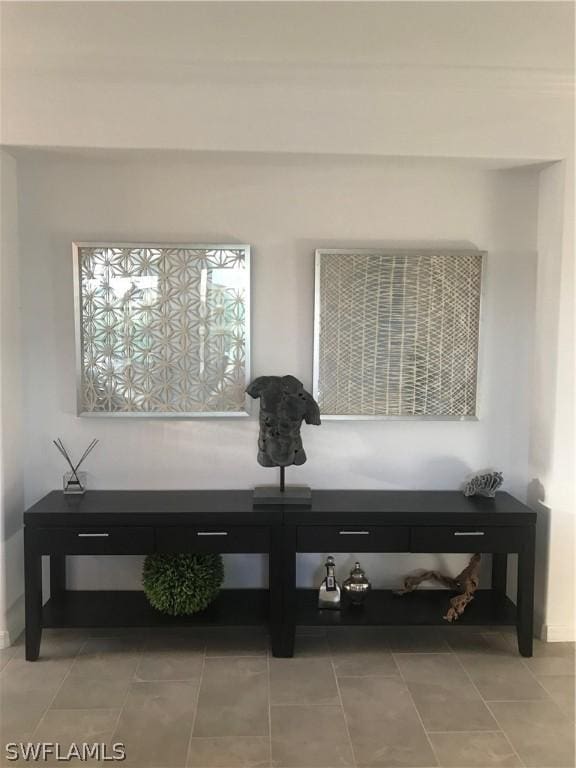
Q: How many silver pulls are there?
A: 4